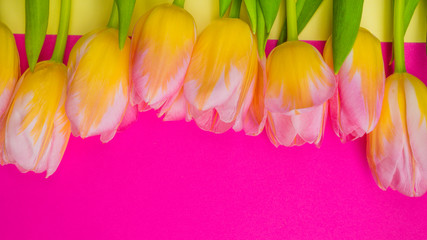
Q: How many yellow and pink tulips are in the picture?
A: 8